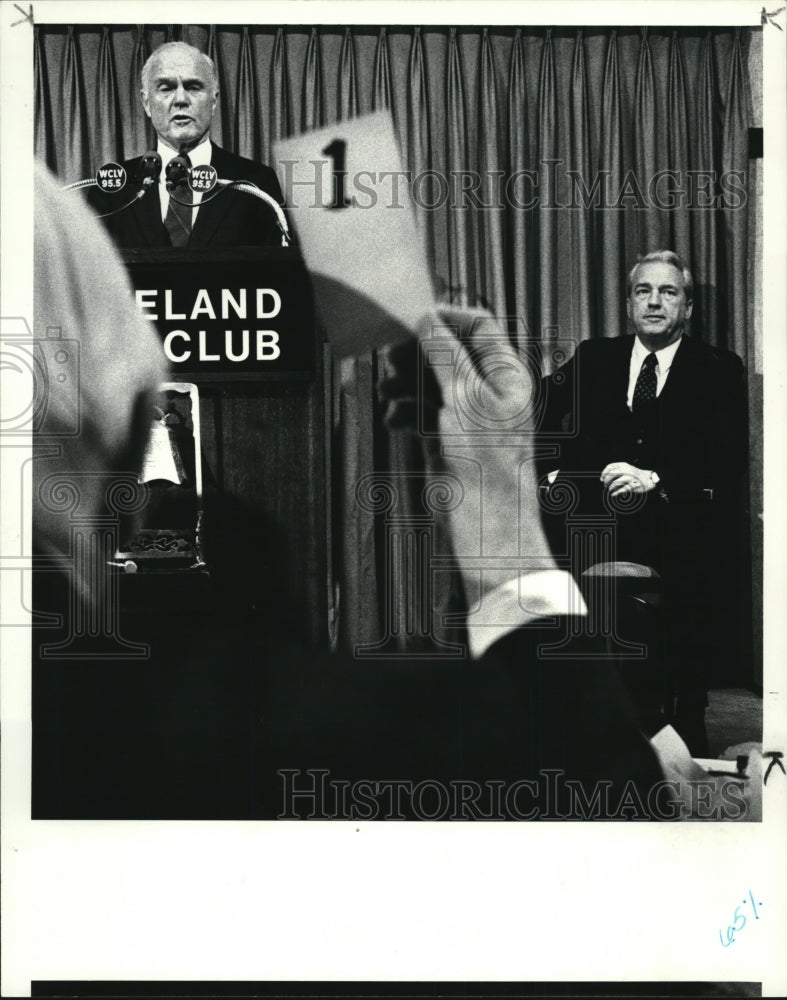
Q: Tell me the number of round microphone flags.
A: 2